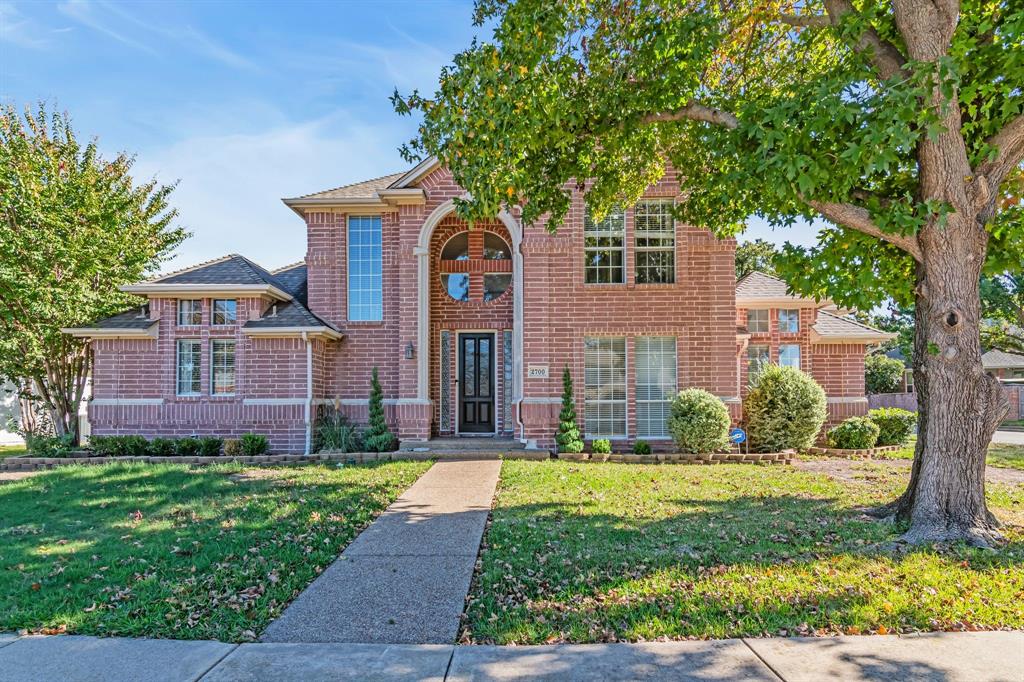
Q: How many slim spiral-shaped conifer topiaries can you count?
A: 2